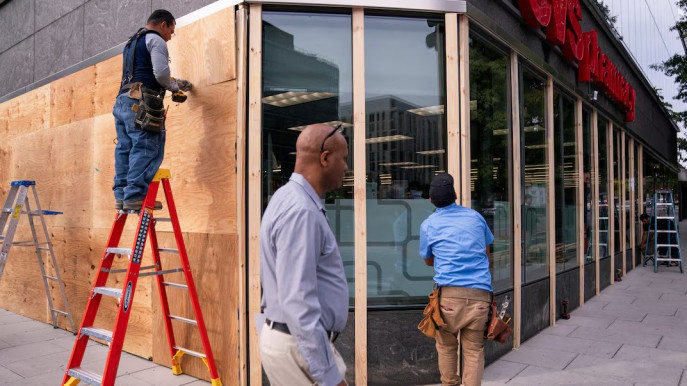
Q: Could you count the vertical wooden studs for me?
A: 13